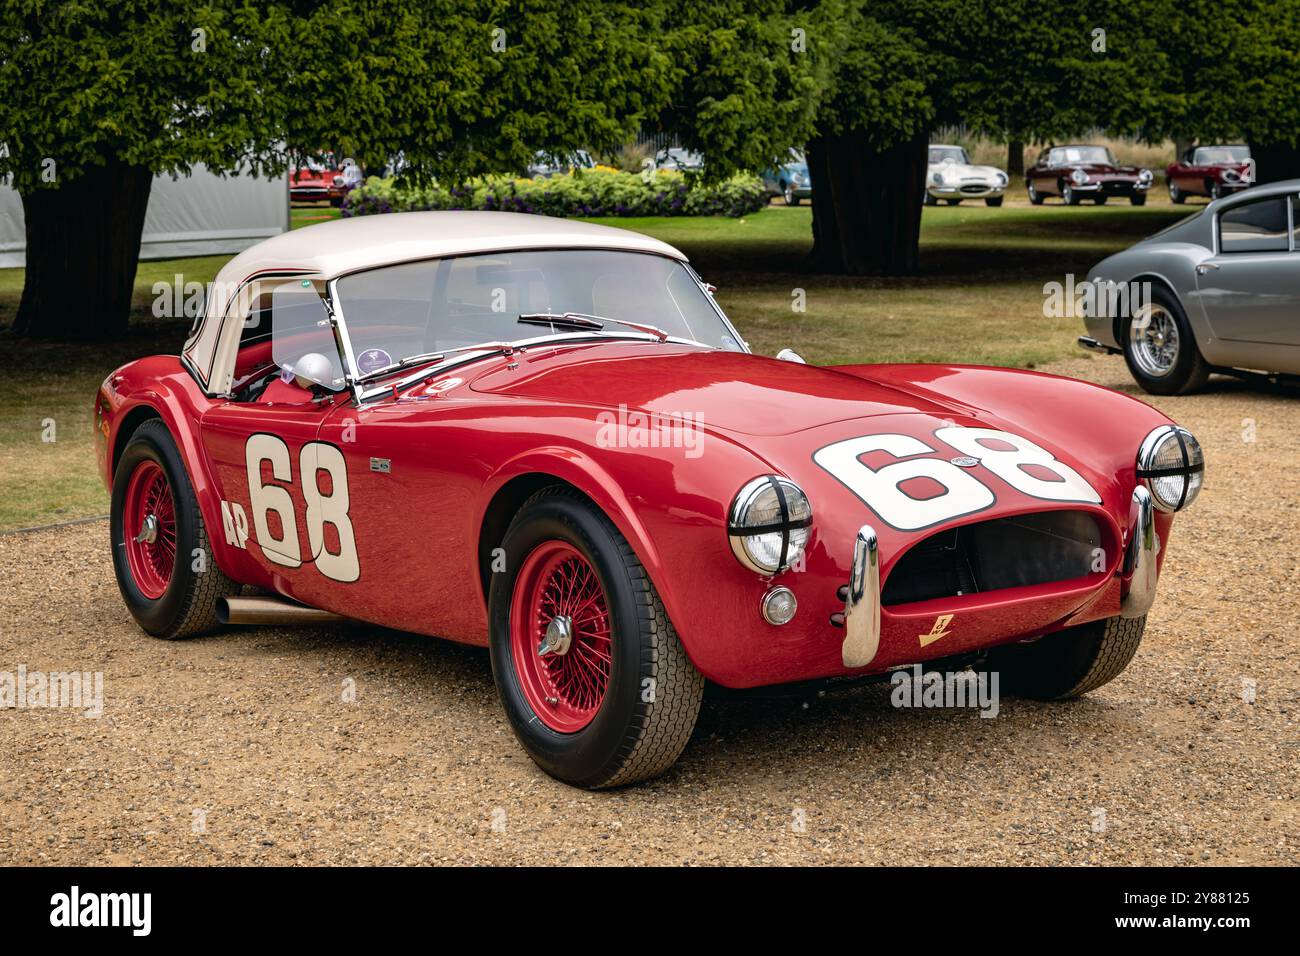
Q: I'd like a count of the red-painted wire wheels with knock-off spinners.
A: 2